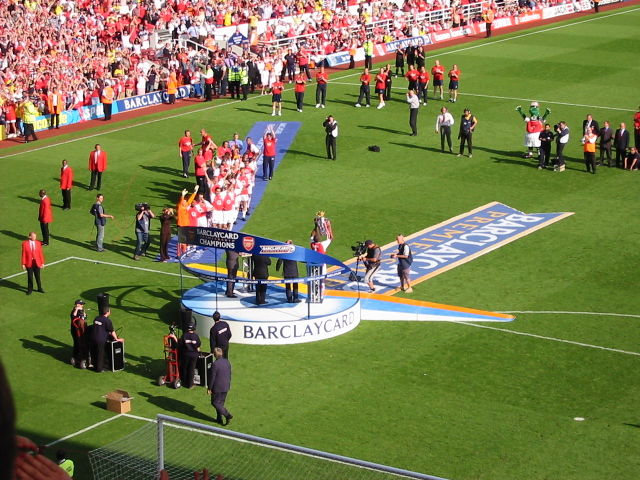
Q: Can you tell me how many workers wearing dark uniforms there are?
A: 4